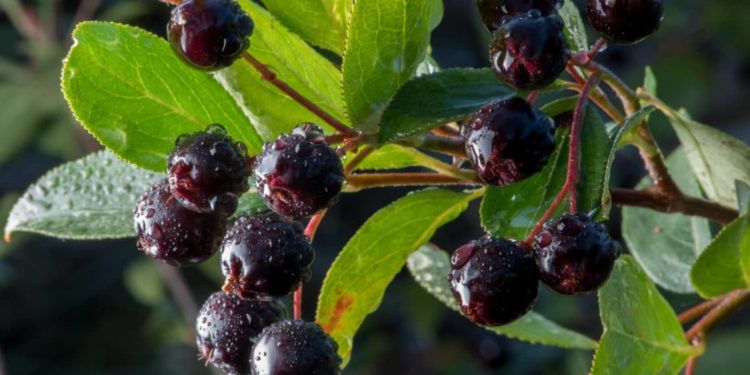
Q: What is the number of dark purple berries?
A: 13